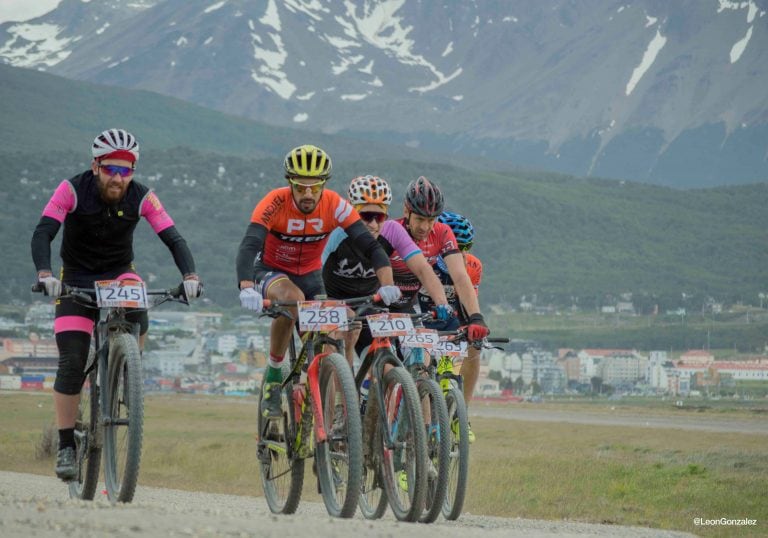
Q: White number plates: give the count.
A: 5